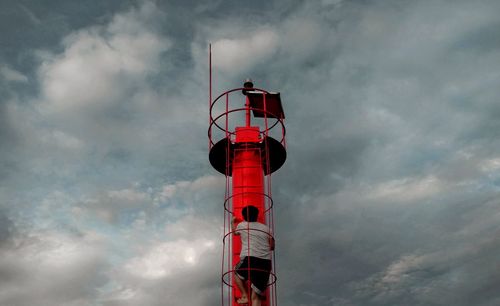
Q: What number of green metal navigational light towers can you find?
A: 0